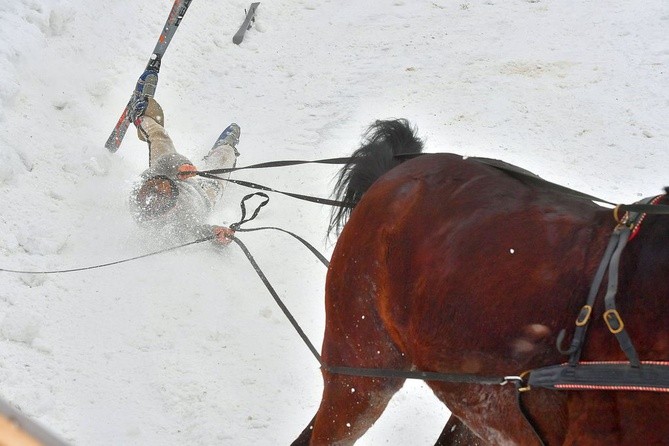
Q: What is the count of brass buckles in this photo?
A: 2